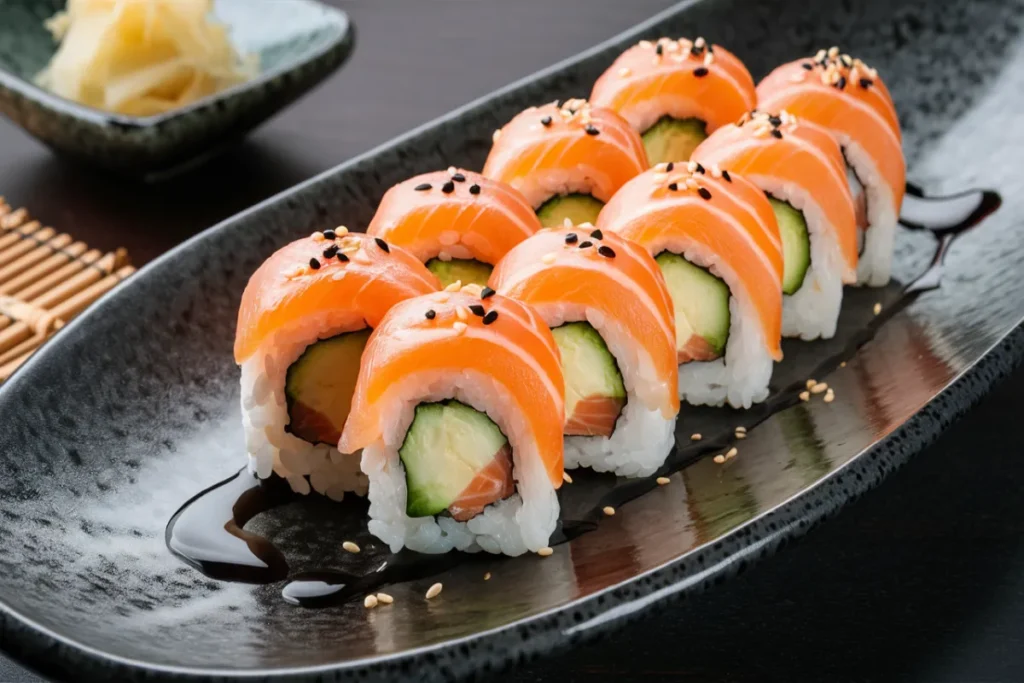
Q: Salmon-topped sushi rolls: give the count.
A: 9